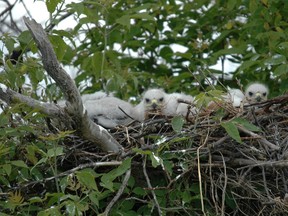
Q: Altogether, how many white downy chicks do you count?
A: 3